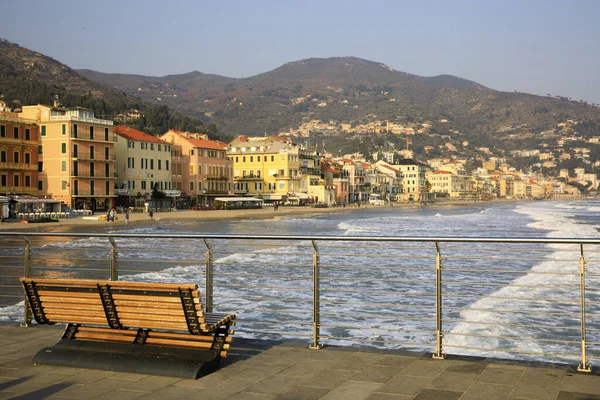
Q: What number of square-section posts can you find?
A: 6